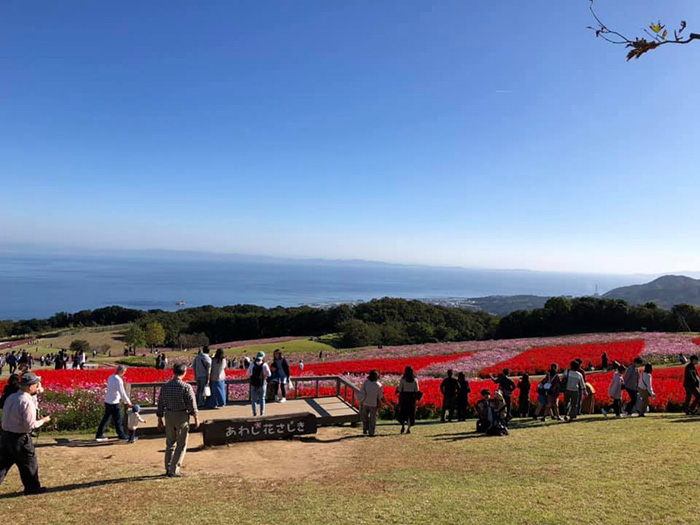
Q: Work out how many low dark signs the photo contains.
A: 1